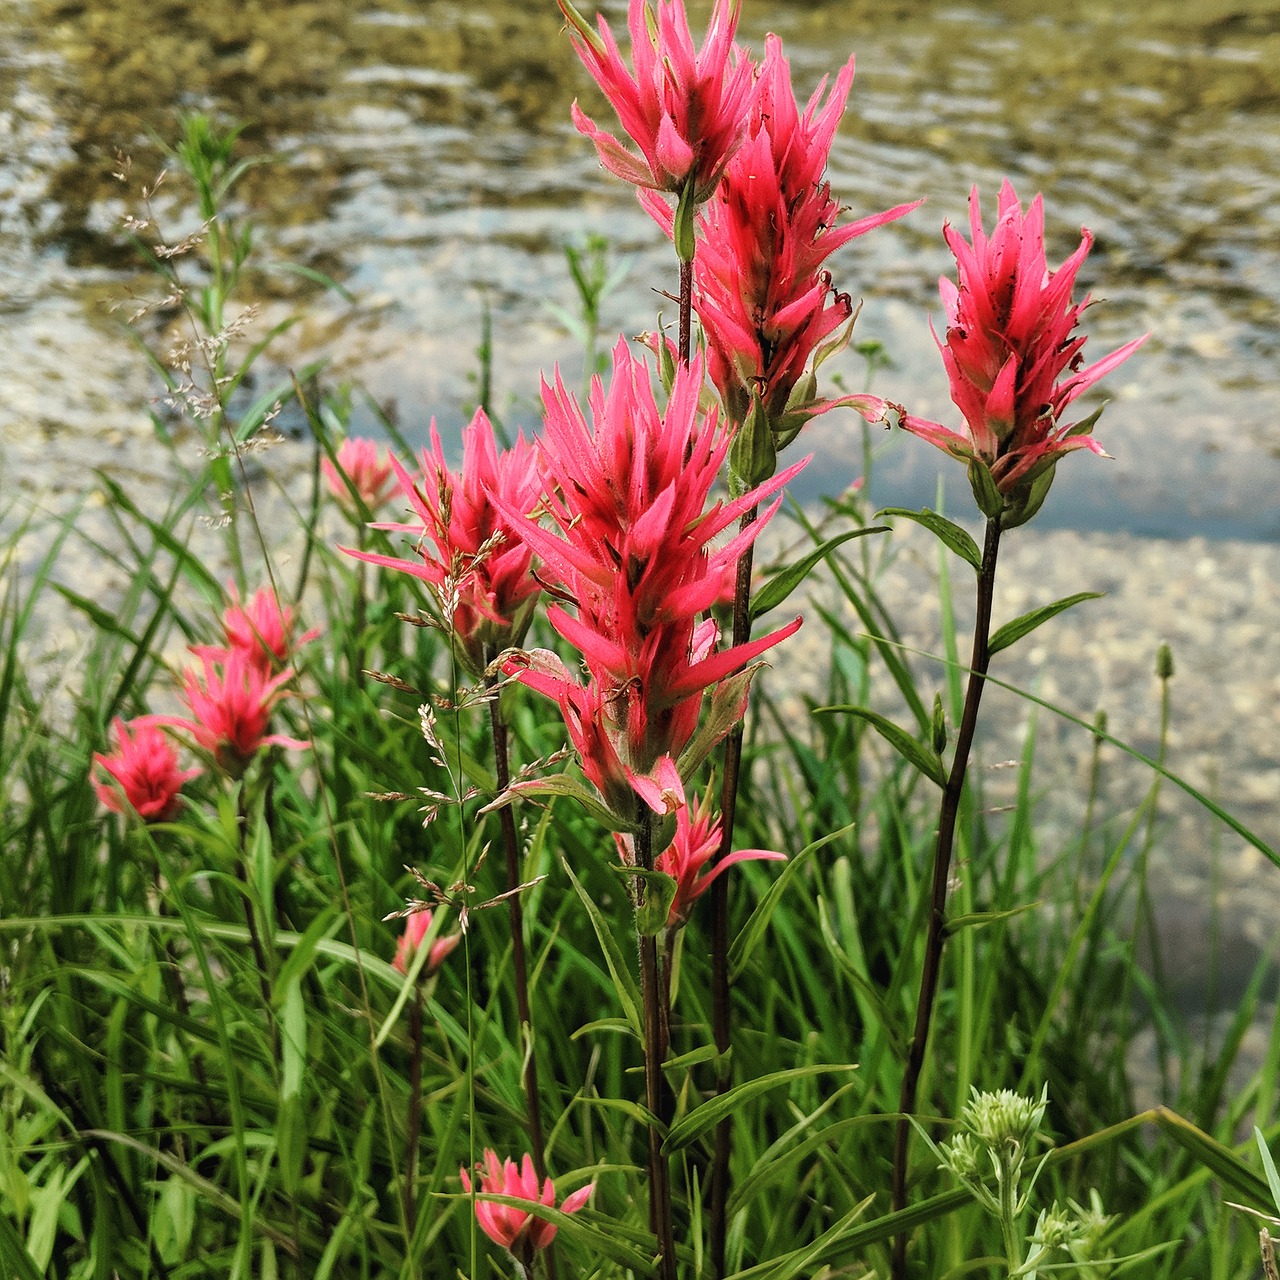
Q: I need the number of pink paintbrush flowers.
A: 12